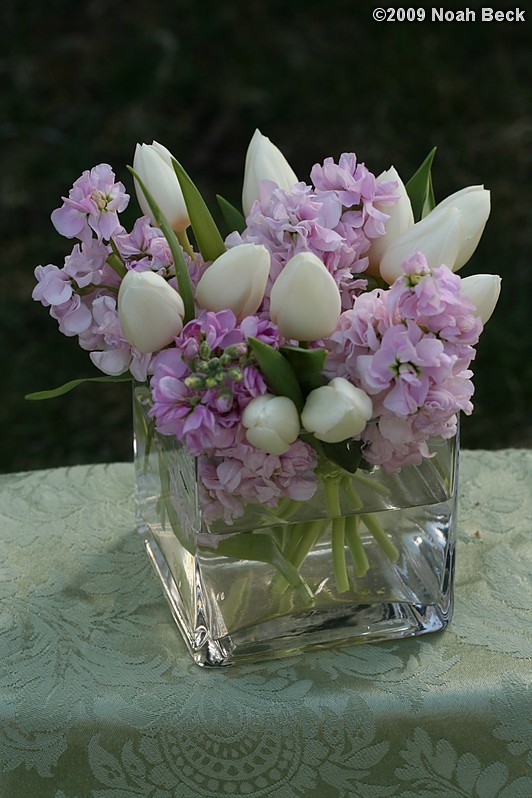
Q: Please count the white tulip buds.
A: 11